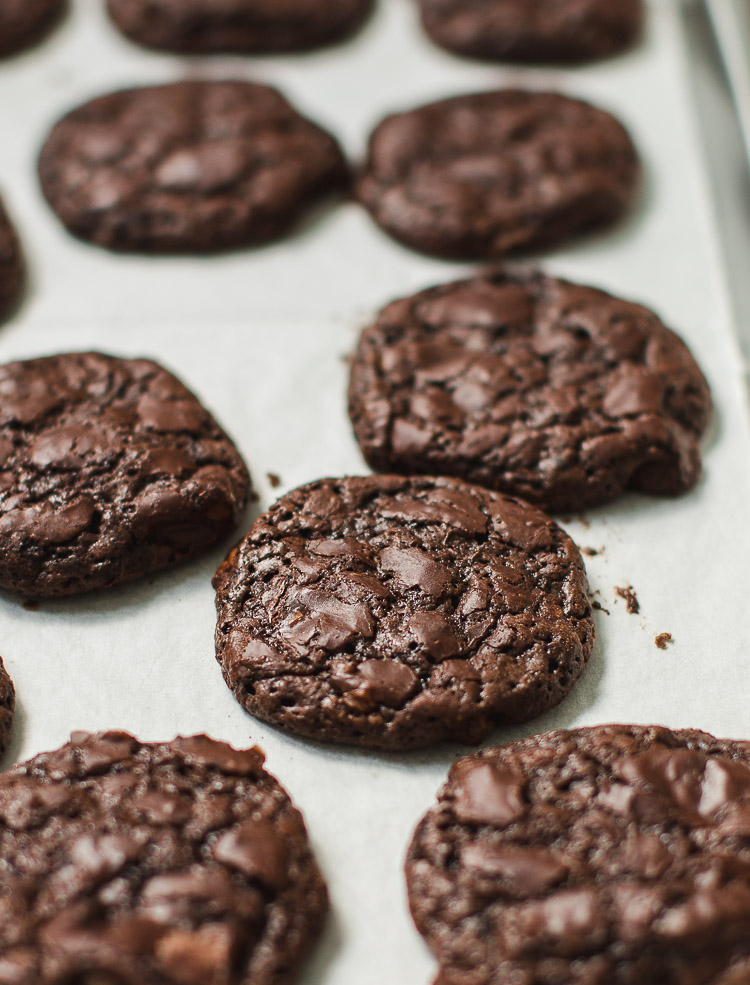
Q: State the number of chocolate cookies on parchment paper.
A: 12